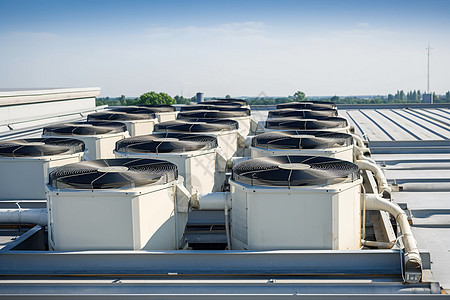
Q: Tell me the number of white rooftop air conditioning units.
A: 15